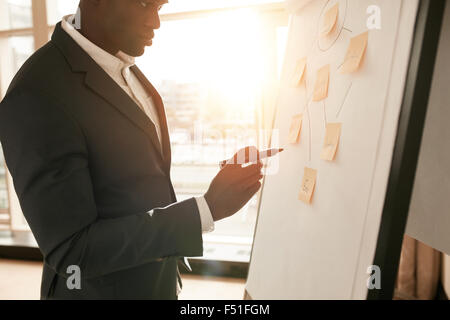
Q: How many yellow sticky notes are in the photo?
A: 7